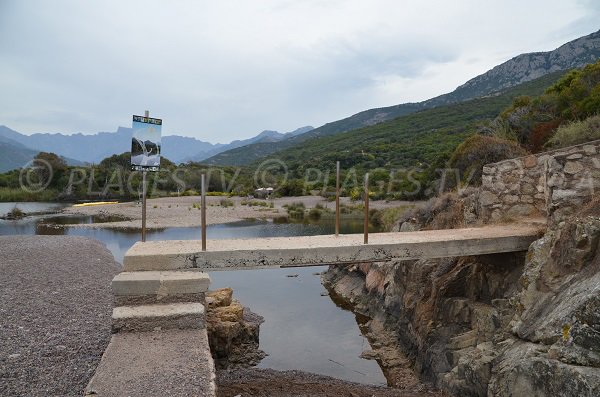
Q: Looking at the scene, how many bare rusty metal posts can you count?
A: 3